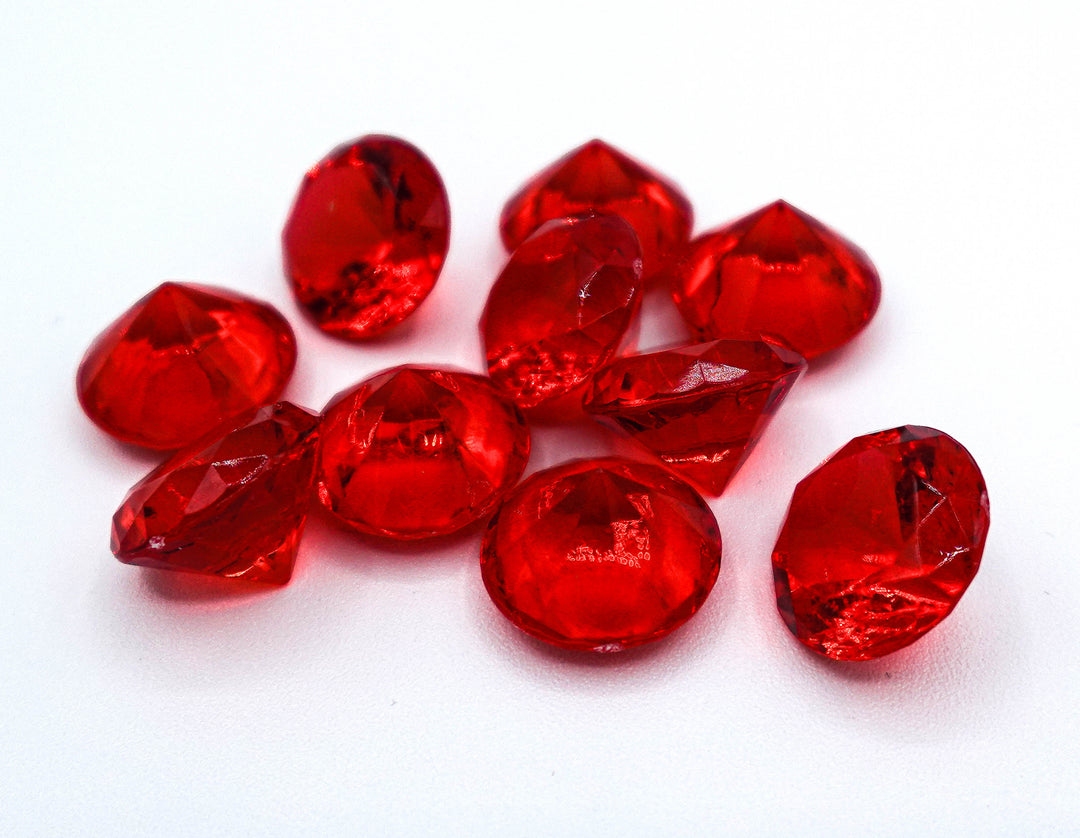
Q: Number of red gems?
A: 10